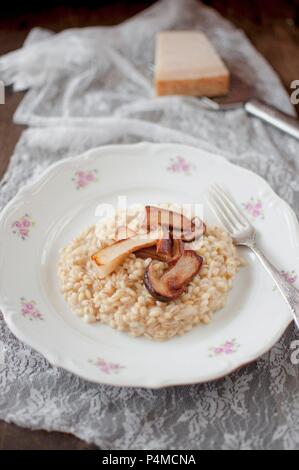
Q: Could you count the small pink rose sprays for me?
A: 8